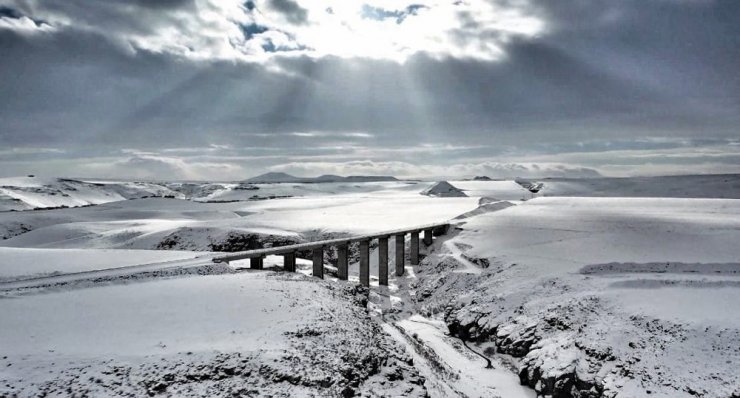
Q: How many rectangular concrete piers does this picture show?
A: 9